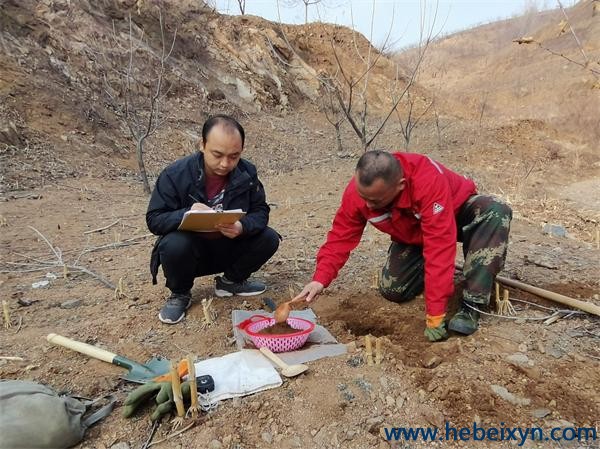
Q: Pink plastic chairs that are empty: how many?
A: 0